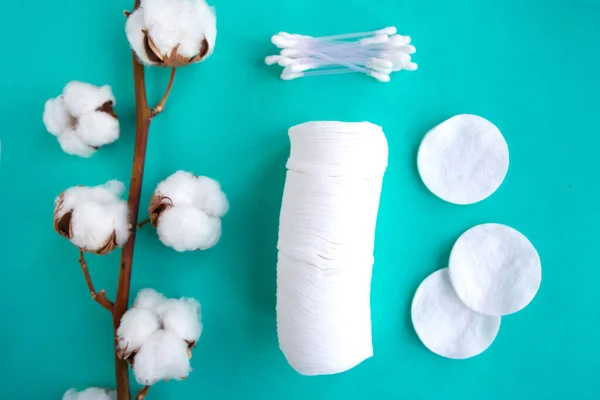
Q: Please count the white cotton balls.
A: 6